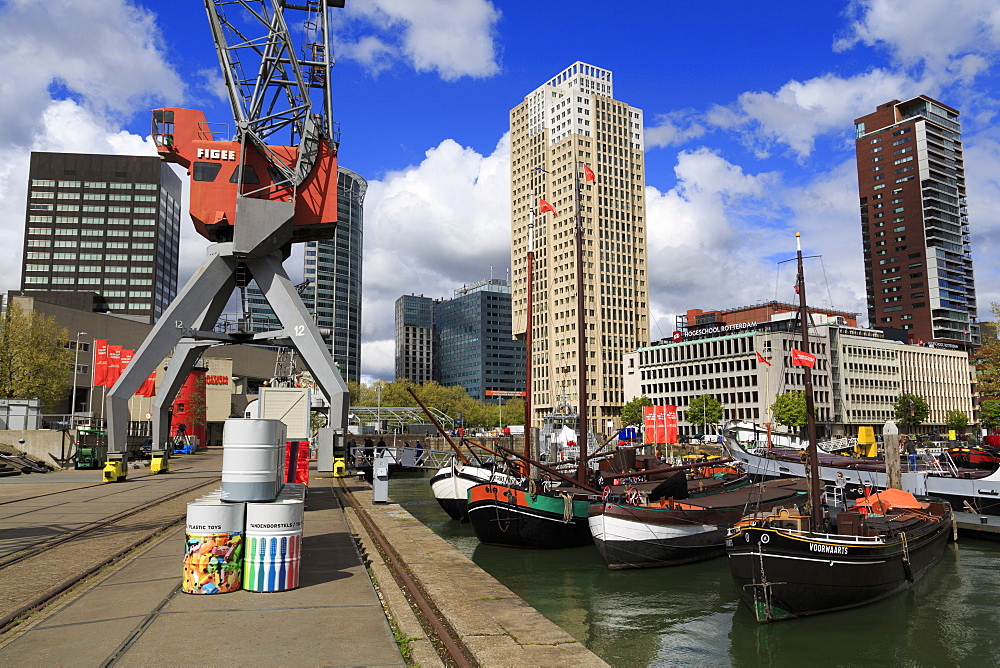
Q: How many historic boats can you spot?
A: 4